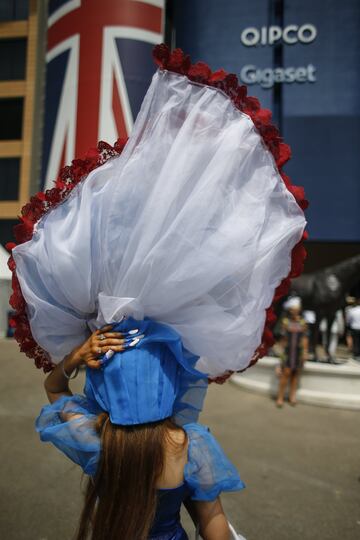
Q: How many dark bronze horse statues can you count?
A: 1